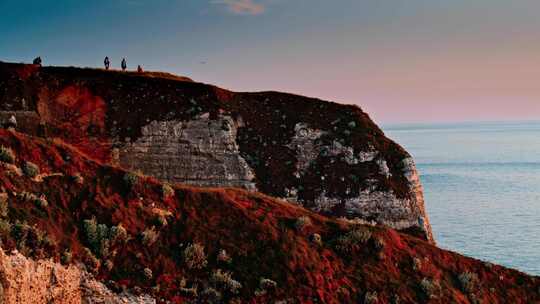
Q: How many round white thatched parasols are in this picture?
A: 0